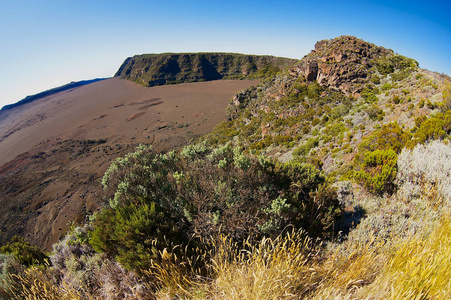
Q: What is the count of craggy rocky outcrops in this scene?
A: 1